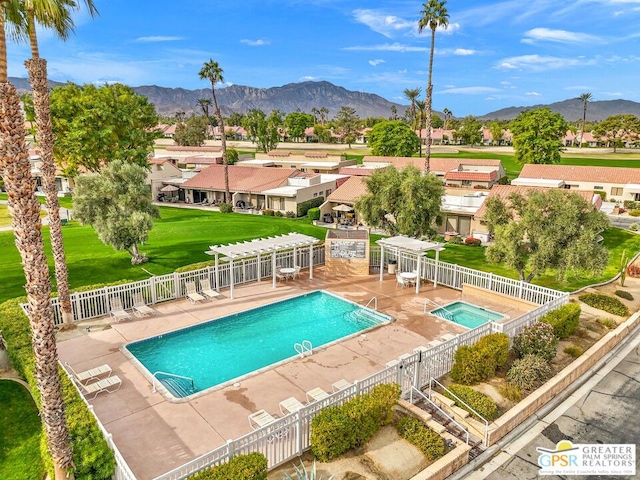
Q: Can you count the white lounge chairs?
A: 15